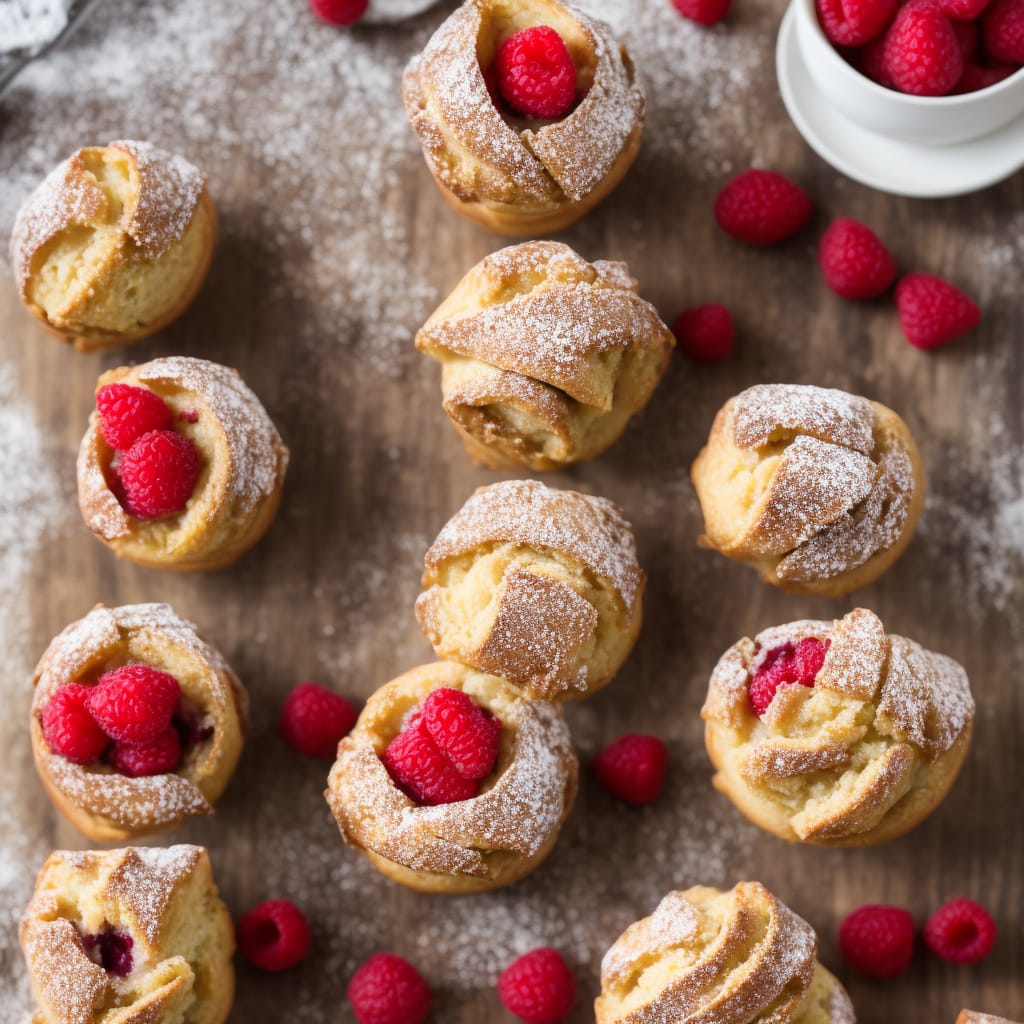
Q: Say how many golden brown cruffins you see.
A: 11